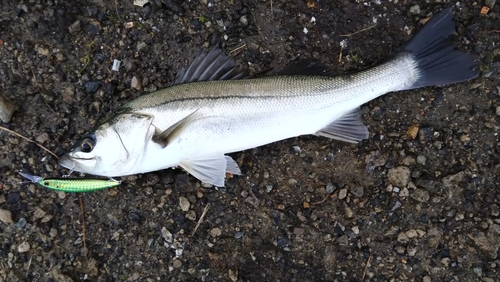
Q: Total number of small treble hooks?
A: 2